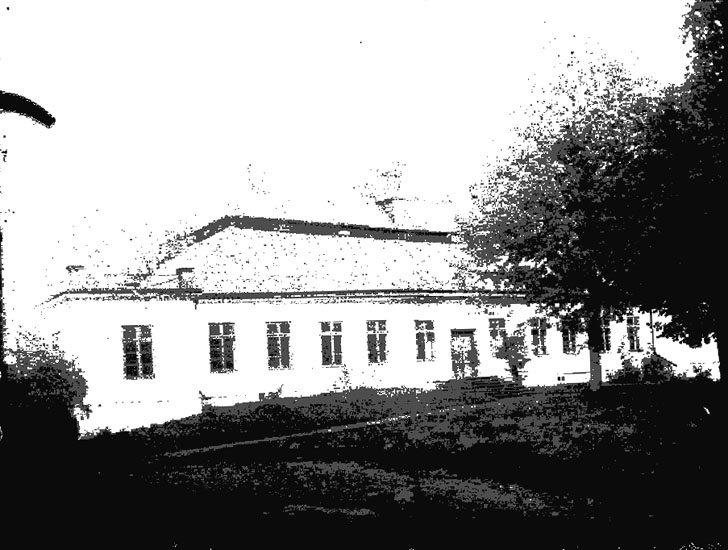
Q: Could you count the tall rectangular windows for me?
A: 11